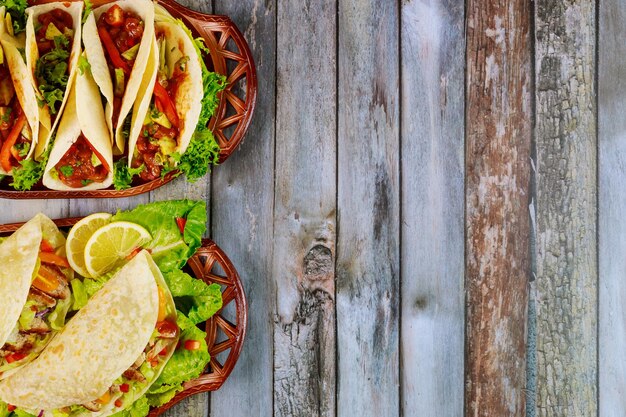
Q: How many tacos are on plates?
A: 7